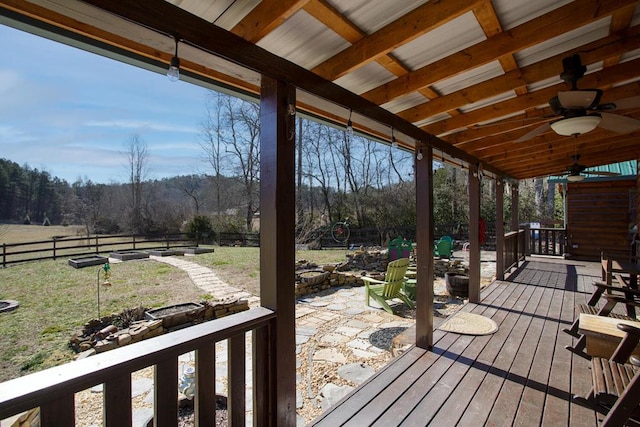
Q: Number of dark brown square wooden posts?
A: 5